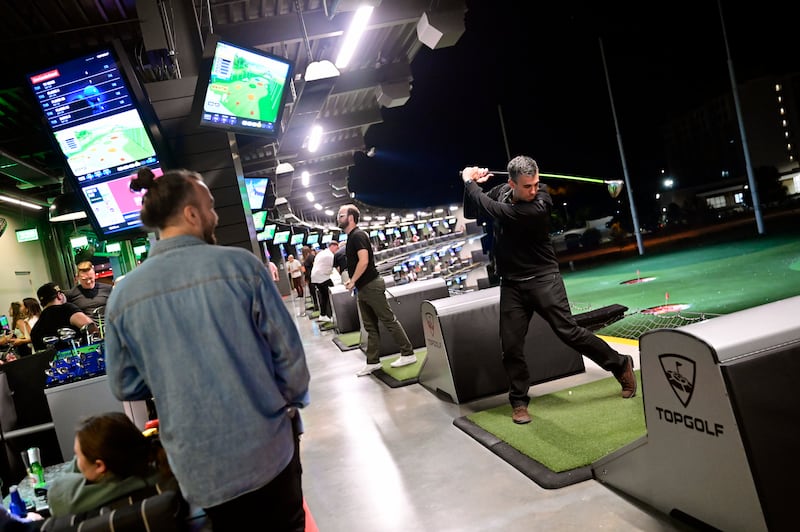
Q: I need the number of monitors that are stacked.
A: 3